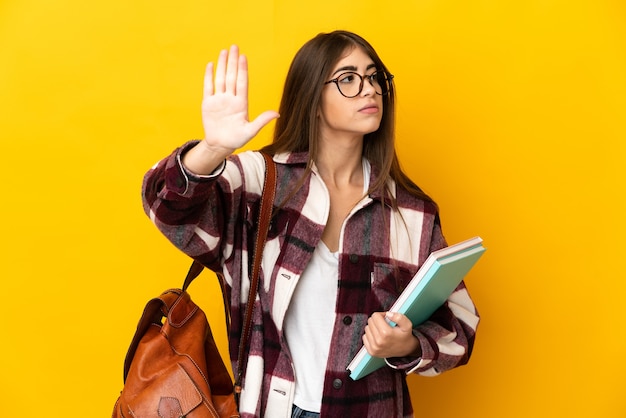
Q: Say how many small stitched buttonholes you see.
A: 2